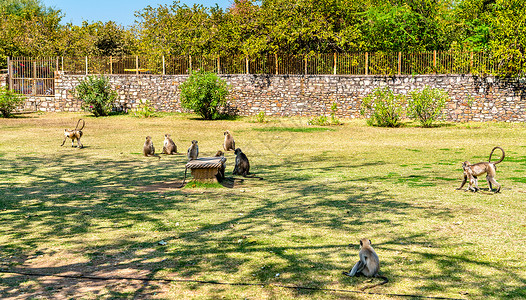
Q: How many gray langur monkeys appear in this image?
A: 9